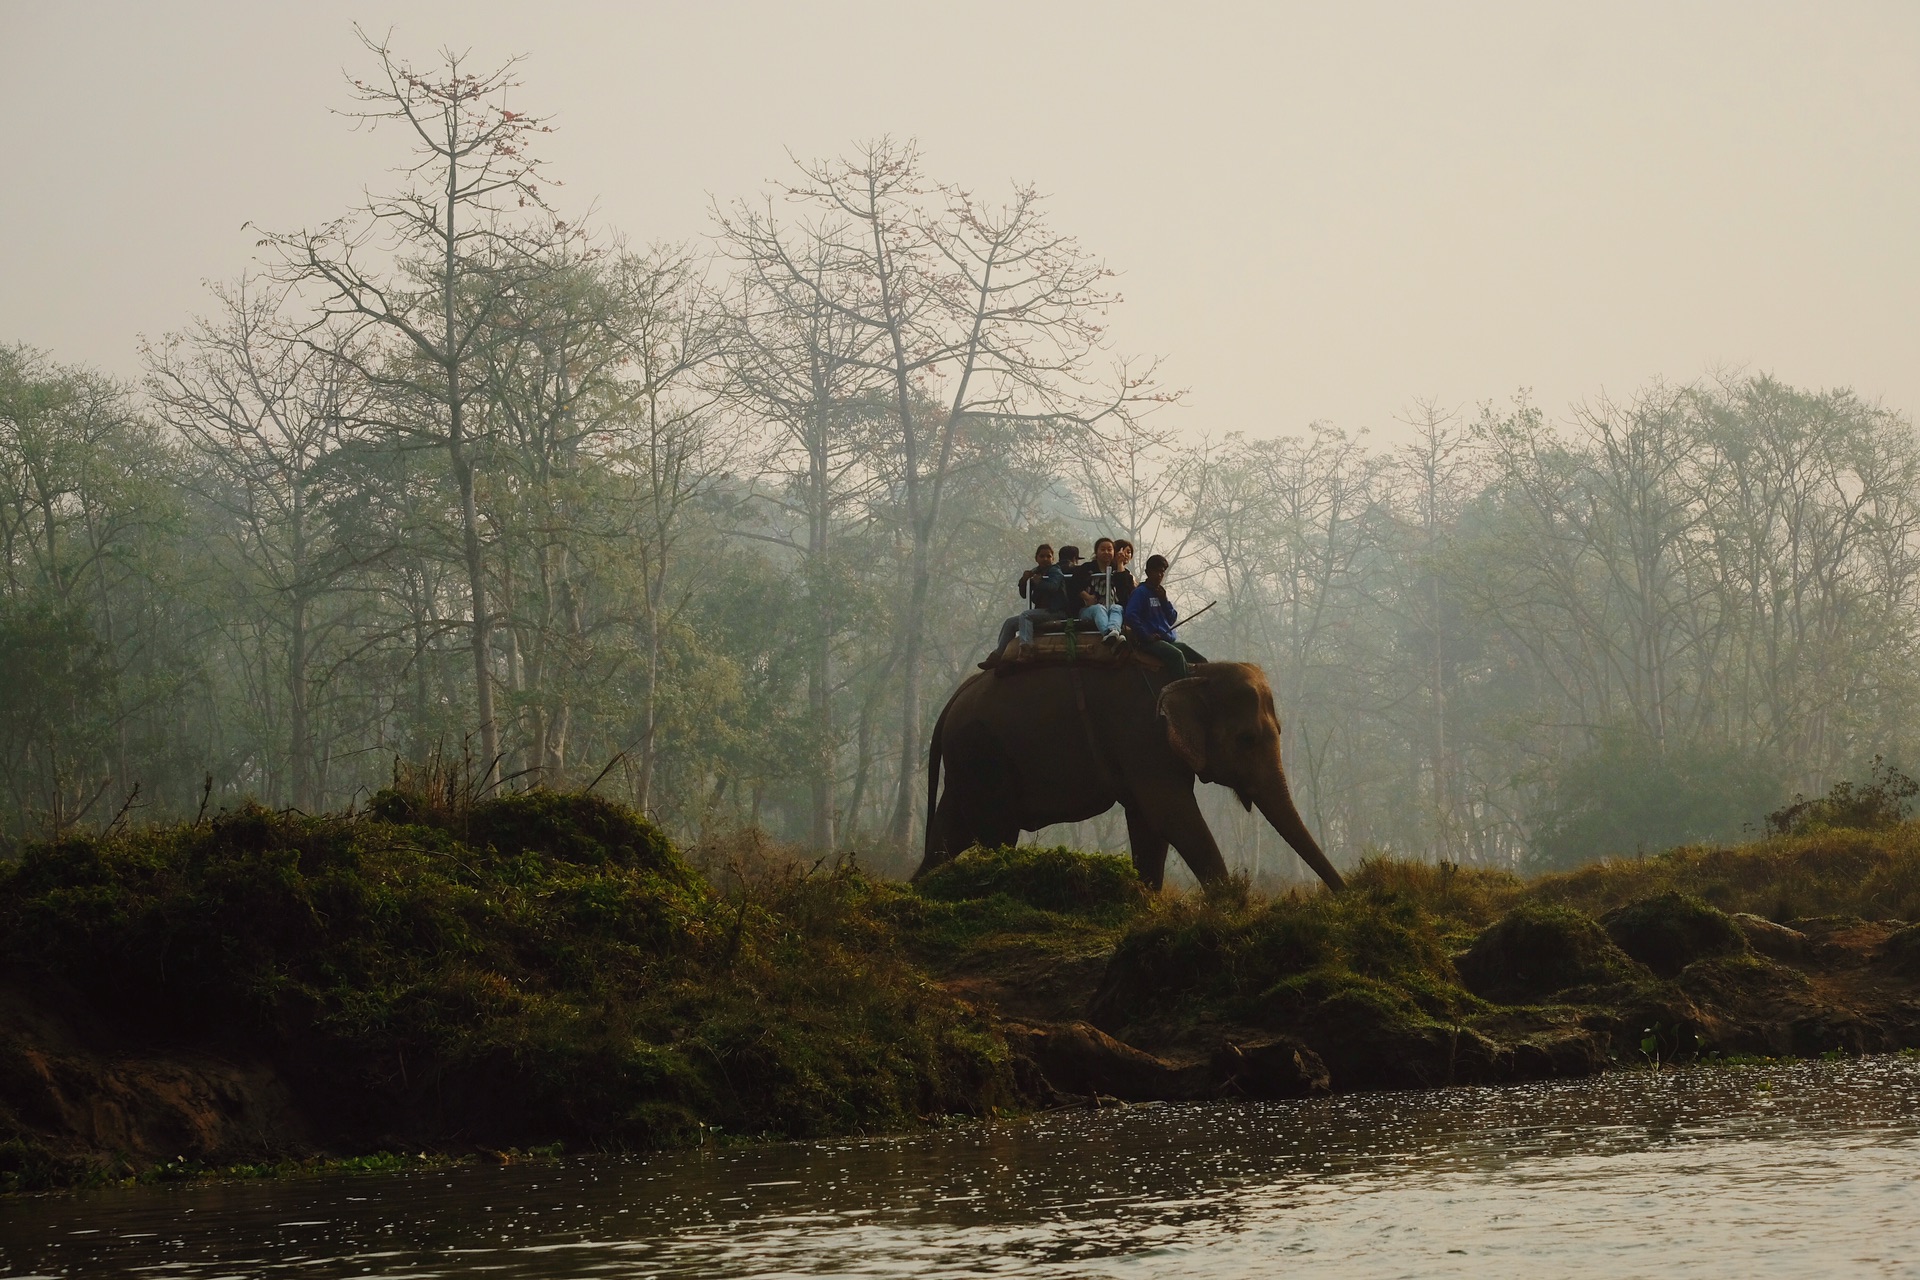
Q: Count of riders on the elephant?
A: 5